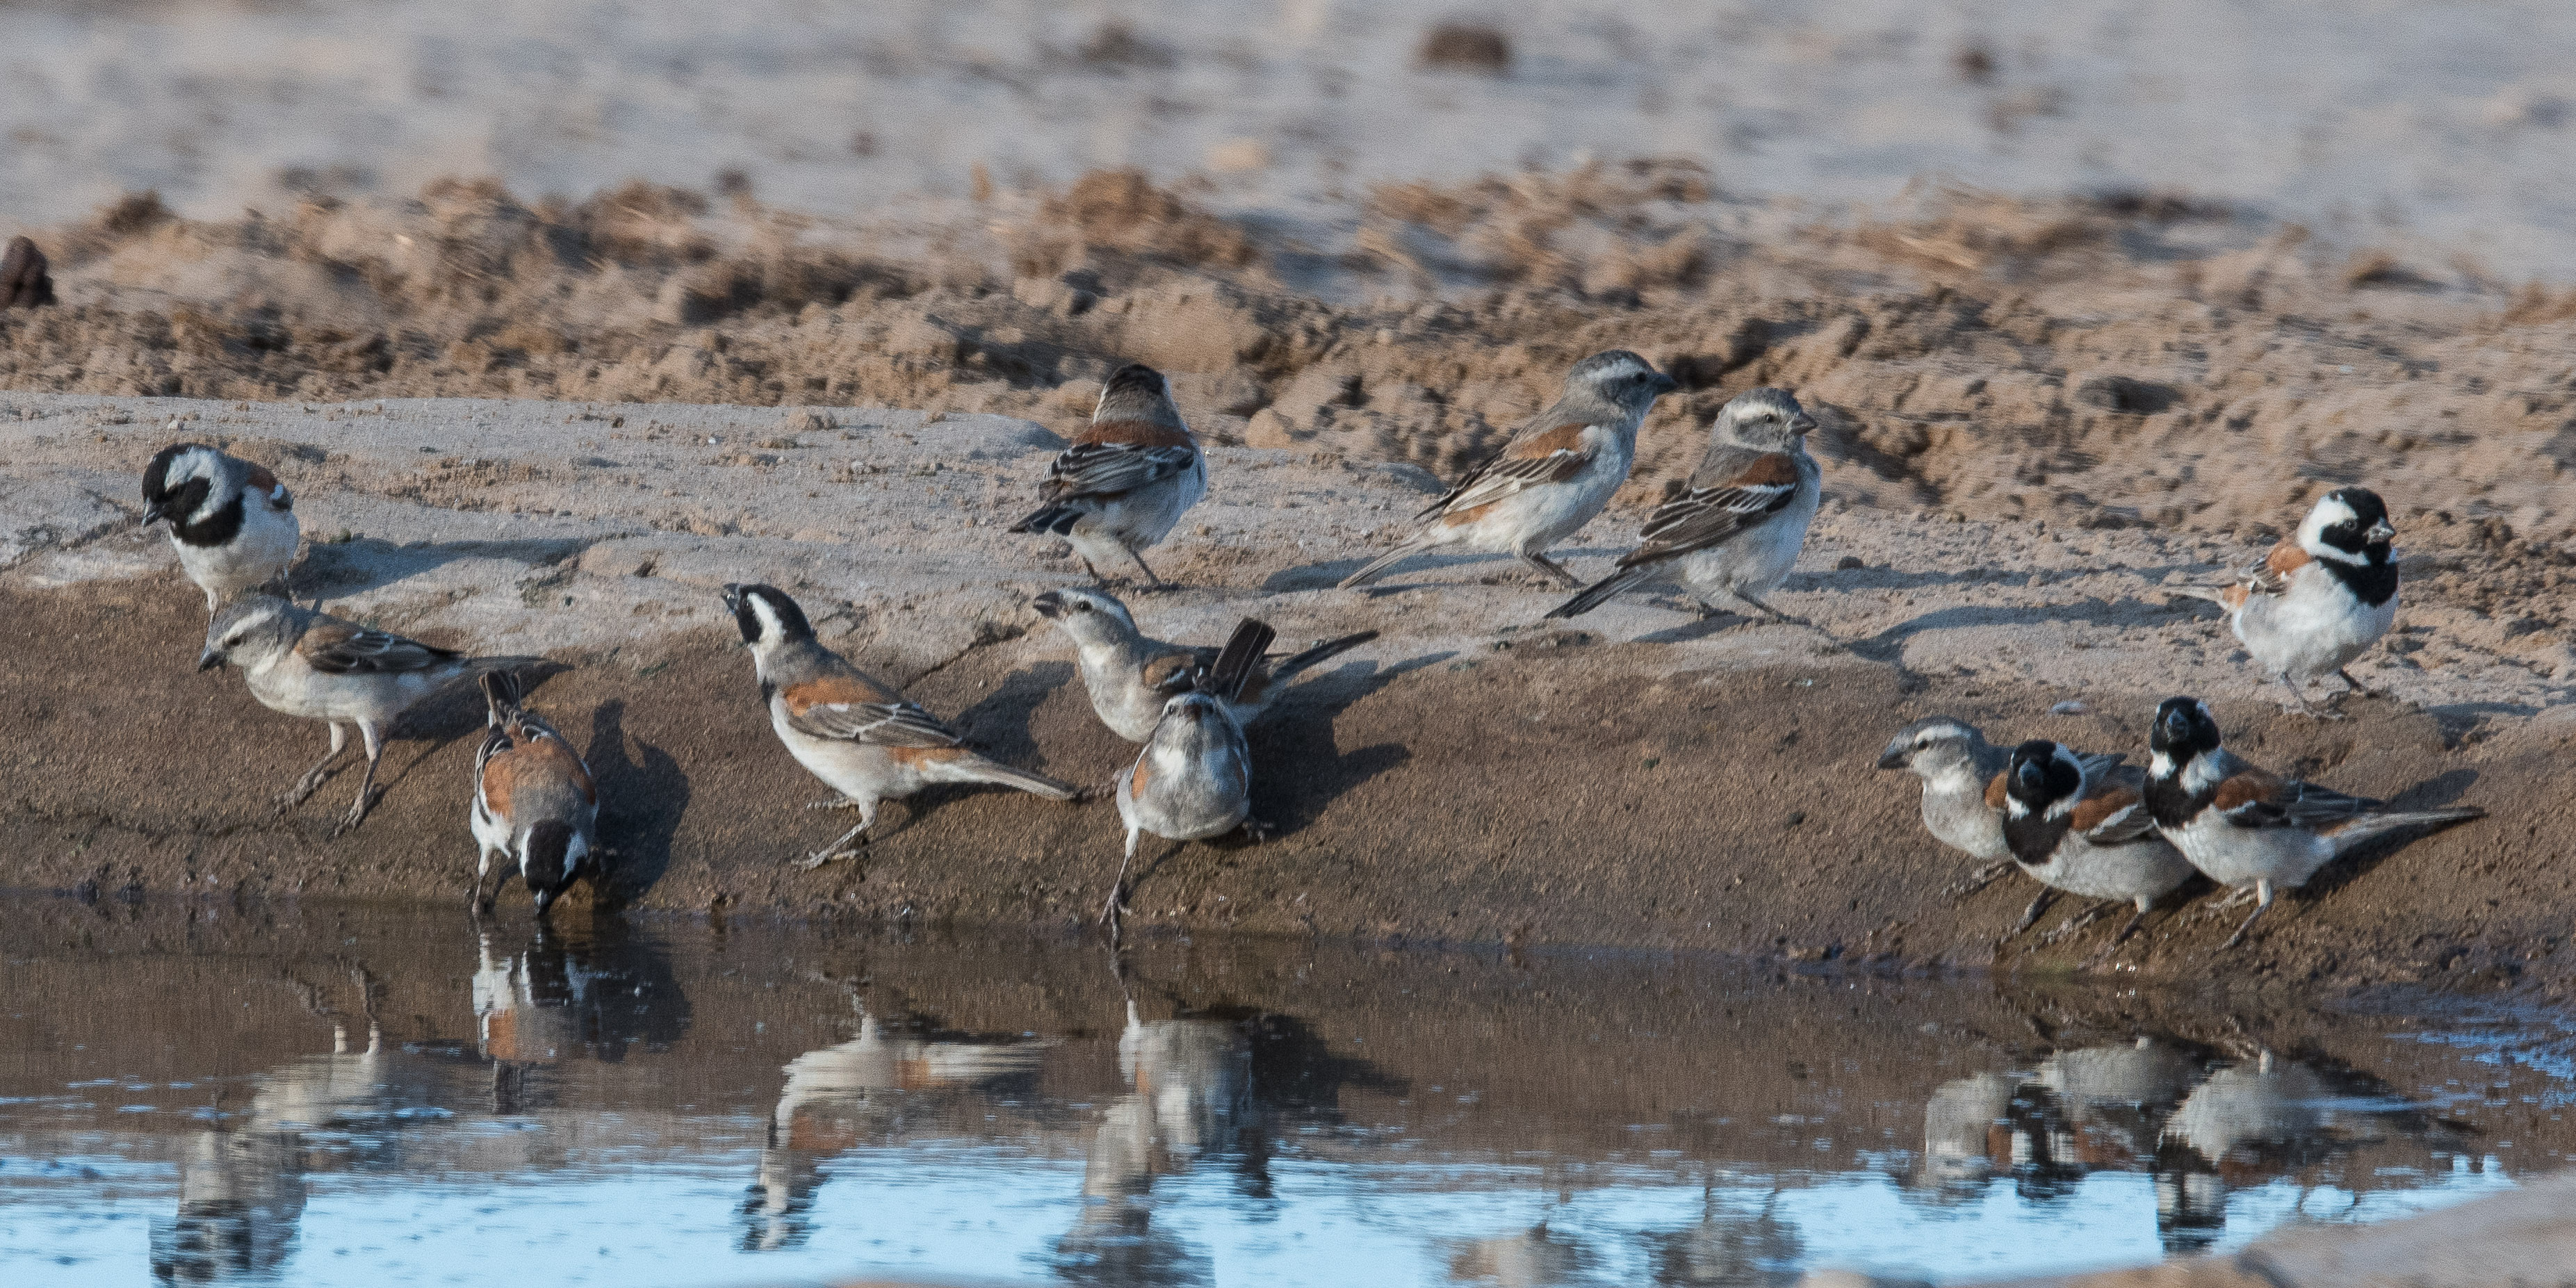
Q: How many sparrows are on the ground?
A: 13